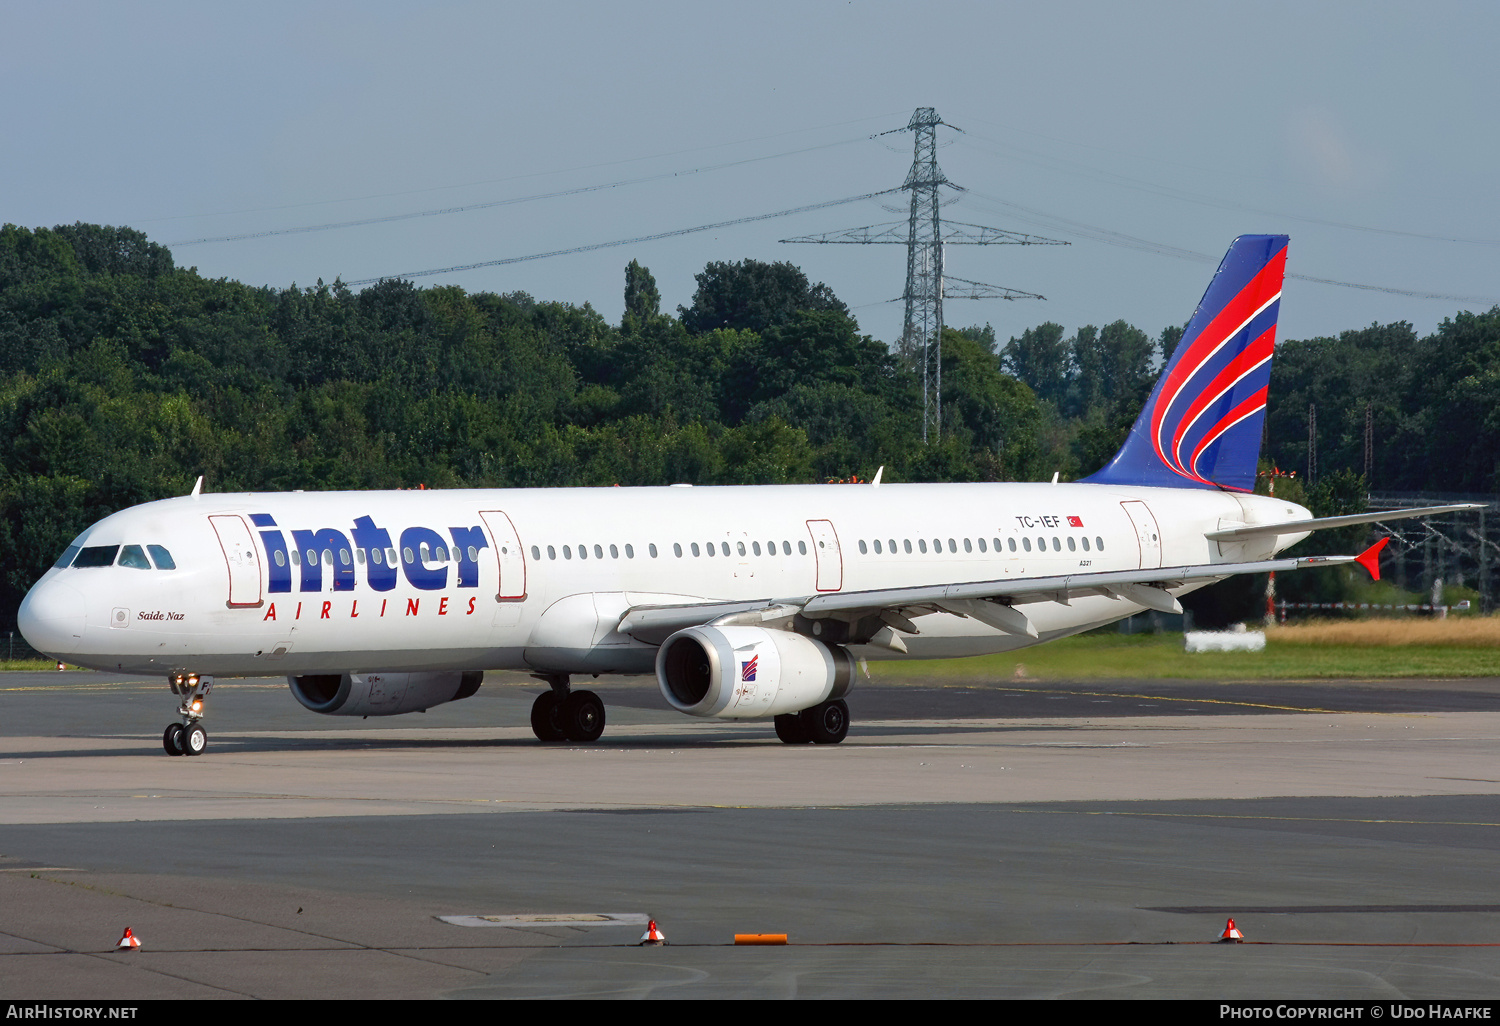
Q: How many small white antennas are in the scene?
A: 3